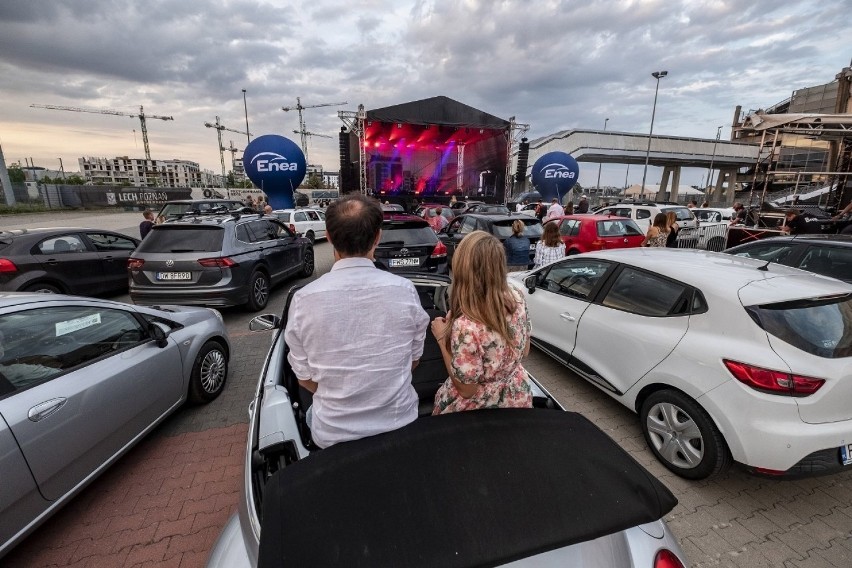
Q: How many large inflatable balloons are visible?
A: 2